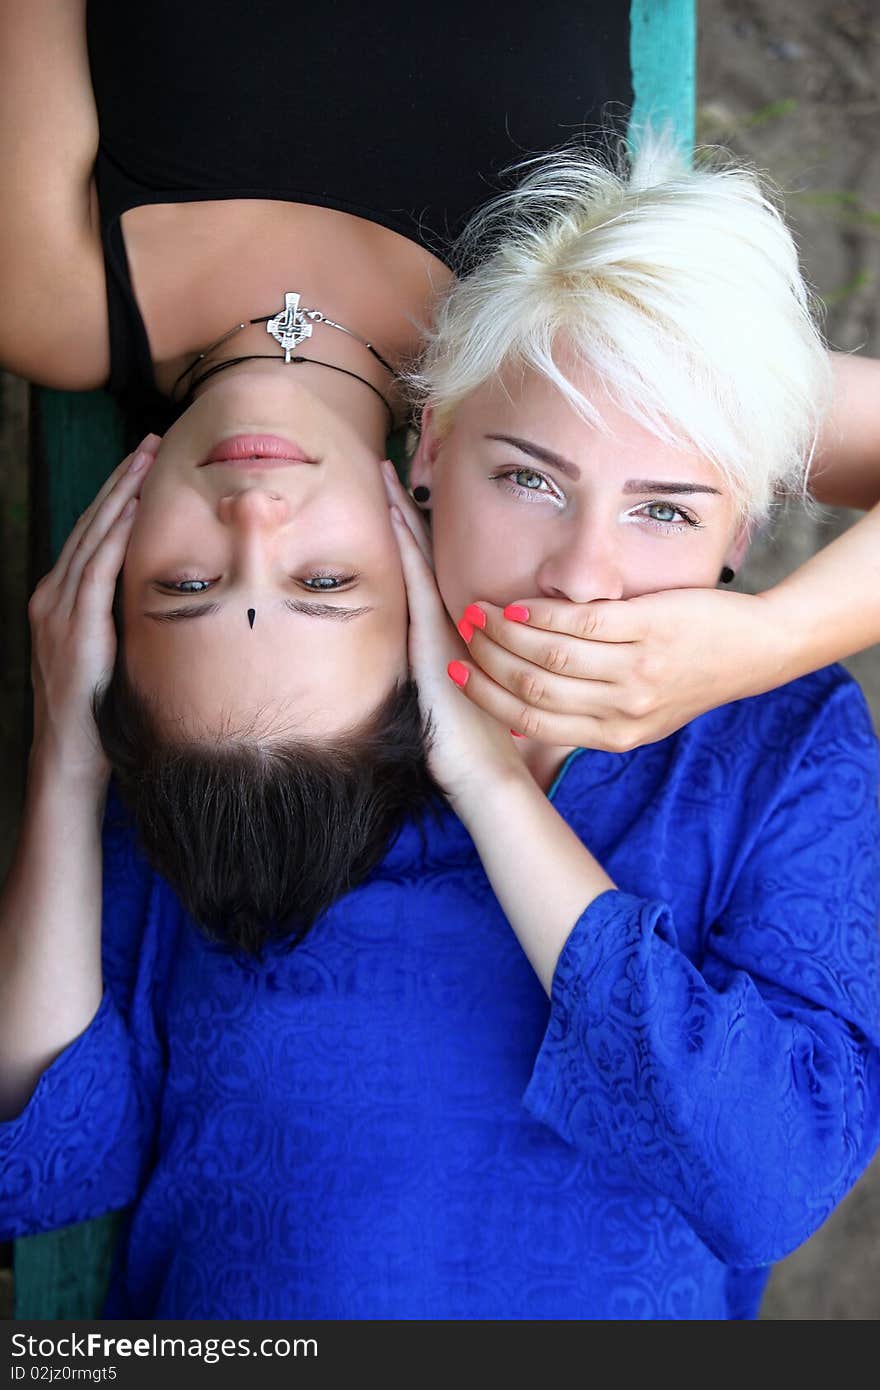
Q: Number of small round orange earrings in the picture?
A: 0